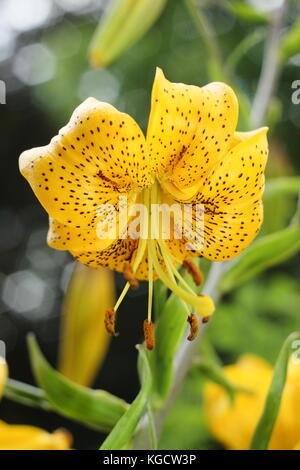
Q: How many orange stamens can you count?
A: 6